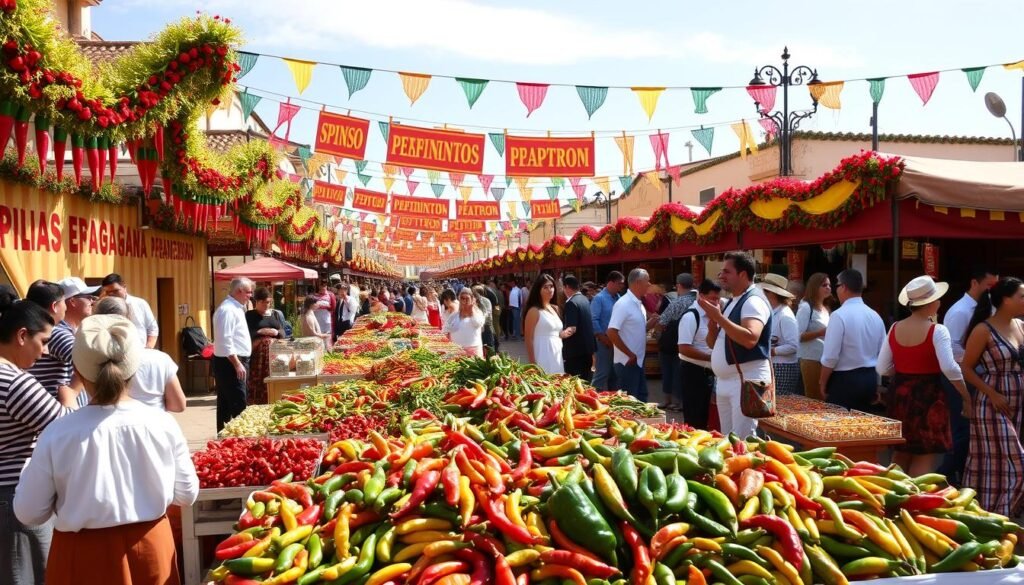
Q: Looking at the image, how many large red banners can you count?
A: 3